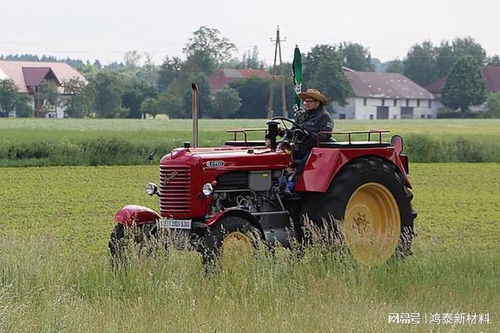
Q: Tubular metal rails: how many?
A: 2